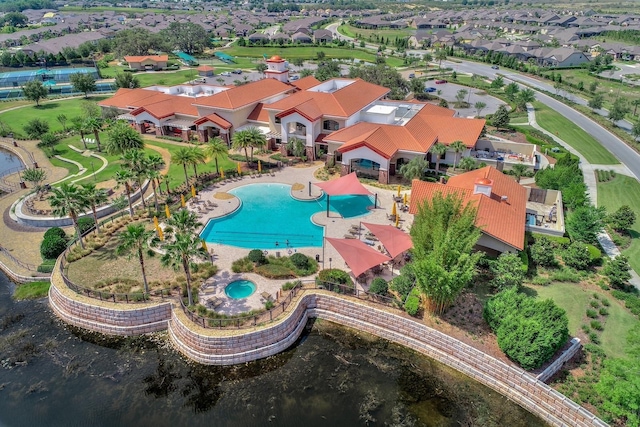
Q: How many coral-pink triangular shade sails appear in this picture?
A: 3